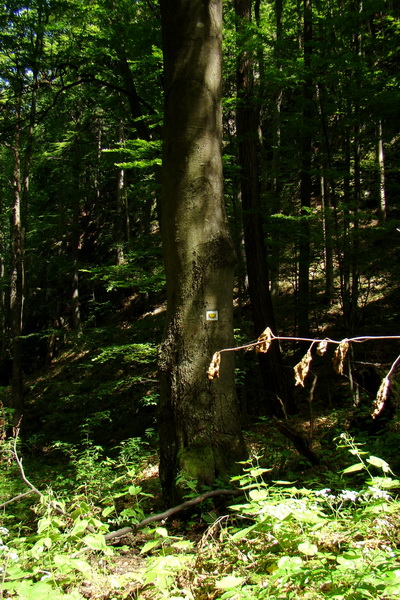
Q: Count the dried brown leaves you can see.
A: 6